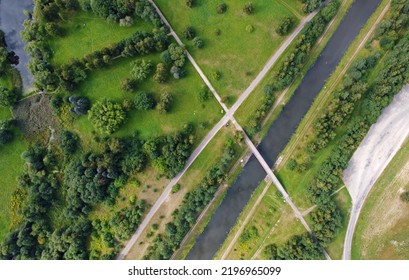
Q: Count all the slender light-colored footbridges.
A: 1